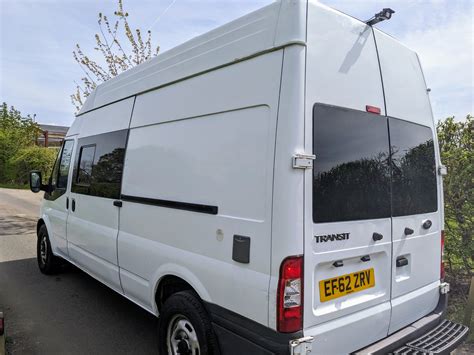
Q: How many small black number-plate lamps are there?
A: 2